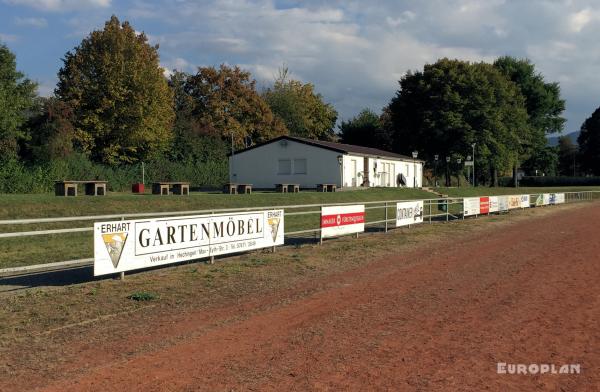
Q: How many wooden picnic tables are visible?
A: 5